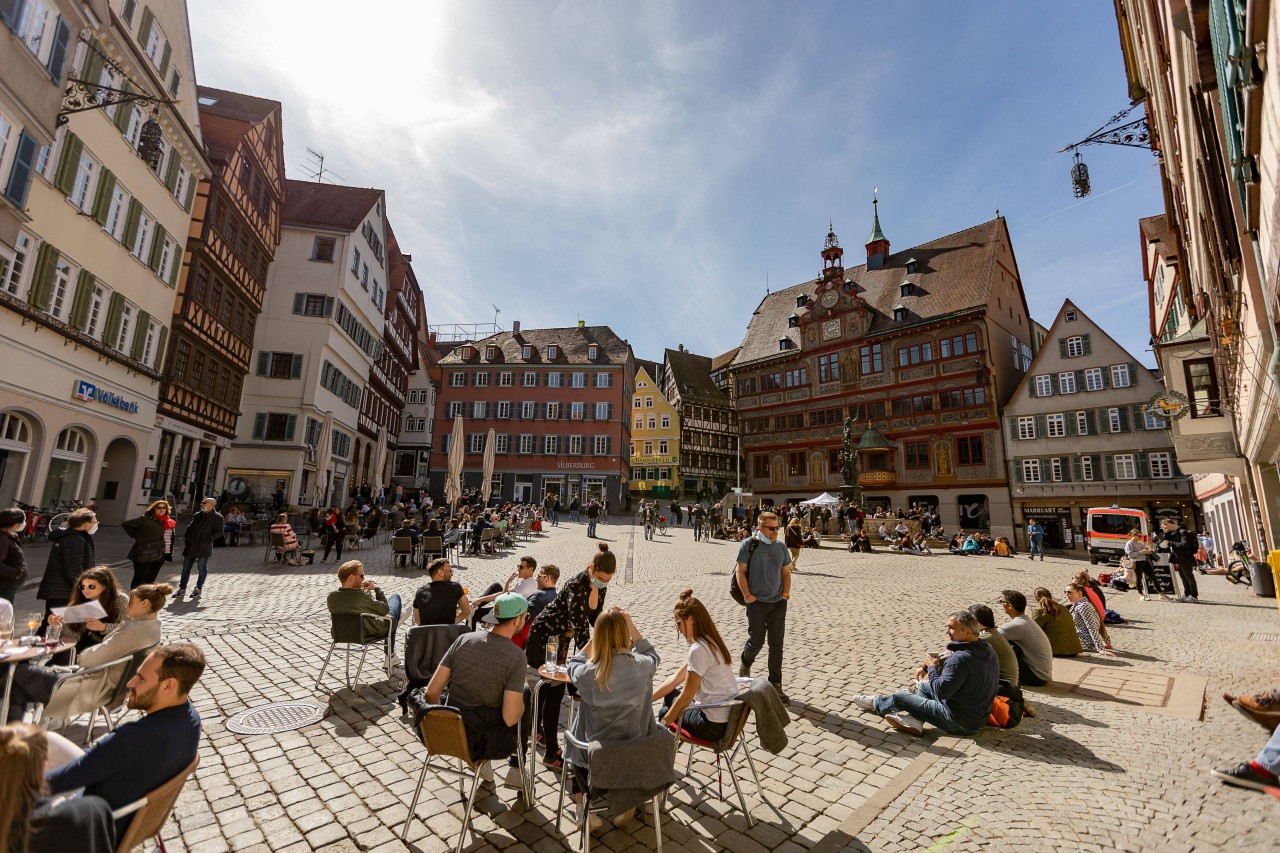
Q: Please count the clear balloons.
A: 0